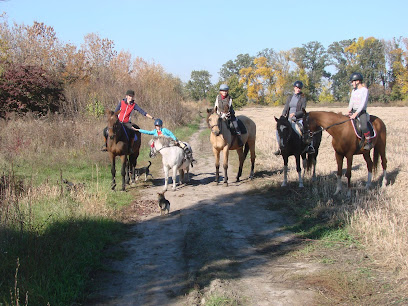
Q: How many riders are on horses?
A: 5